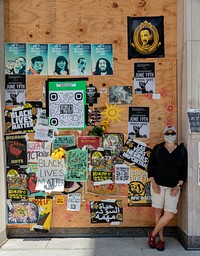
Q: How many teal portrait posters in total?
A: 5